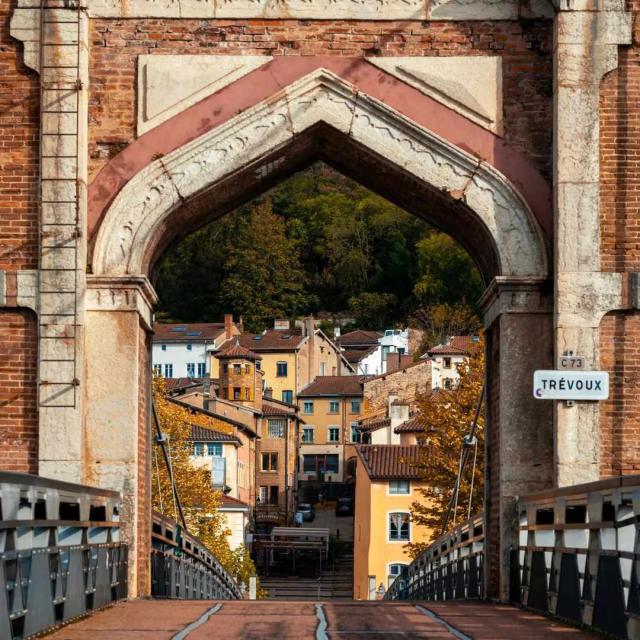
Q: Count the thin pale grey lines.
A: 3